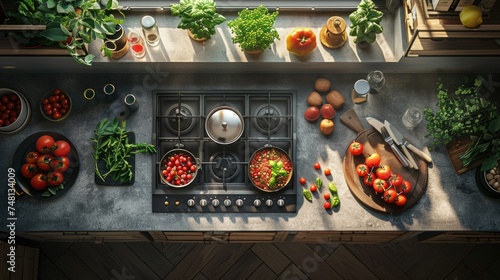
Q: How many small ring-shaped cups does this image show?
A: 3